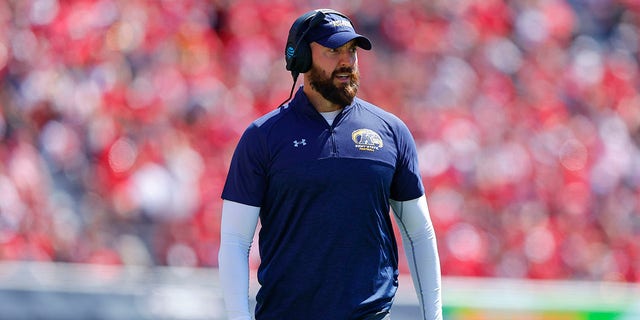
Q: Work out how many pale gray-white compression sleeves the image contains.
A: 2